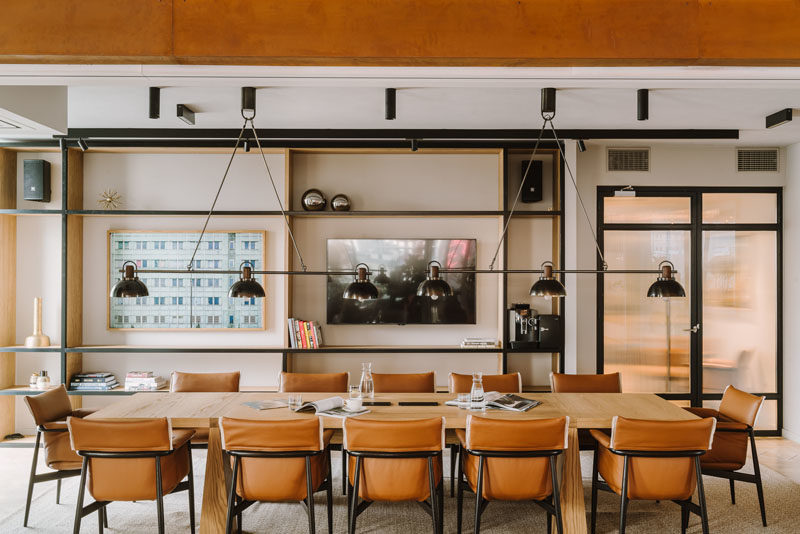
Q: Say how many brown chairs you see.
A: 12